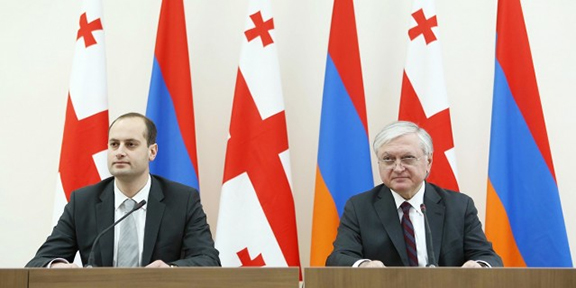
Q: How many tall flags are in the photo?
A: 6